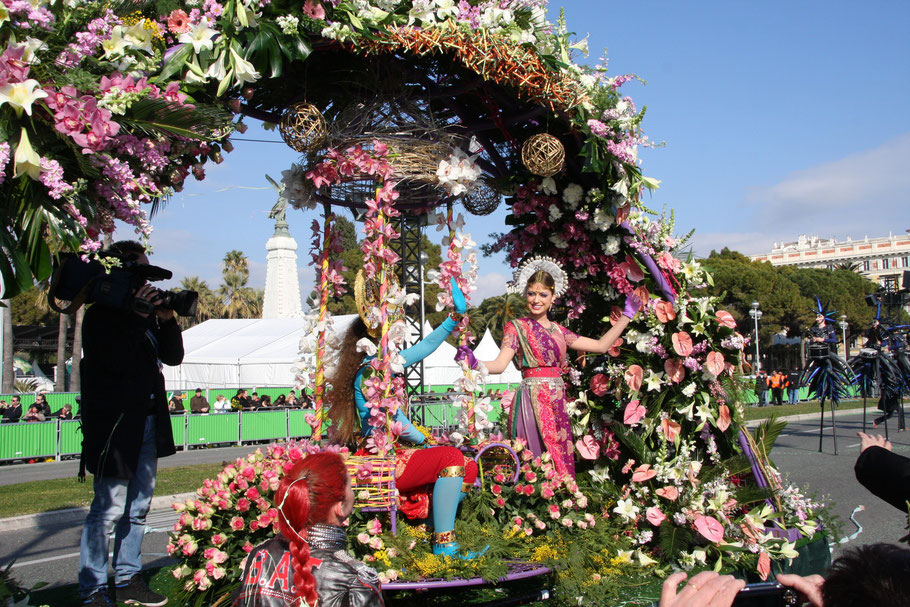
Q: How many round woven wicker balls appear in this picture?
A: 3